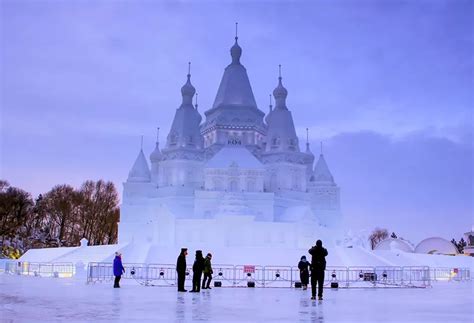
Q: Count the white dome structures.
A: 2